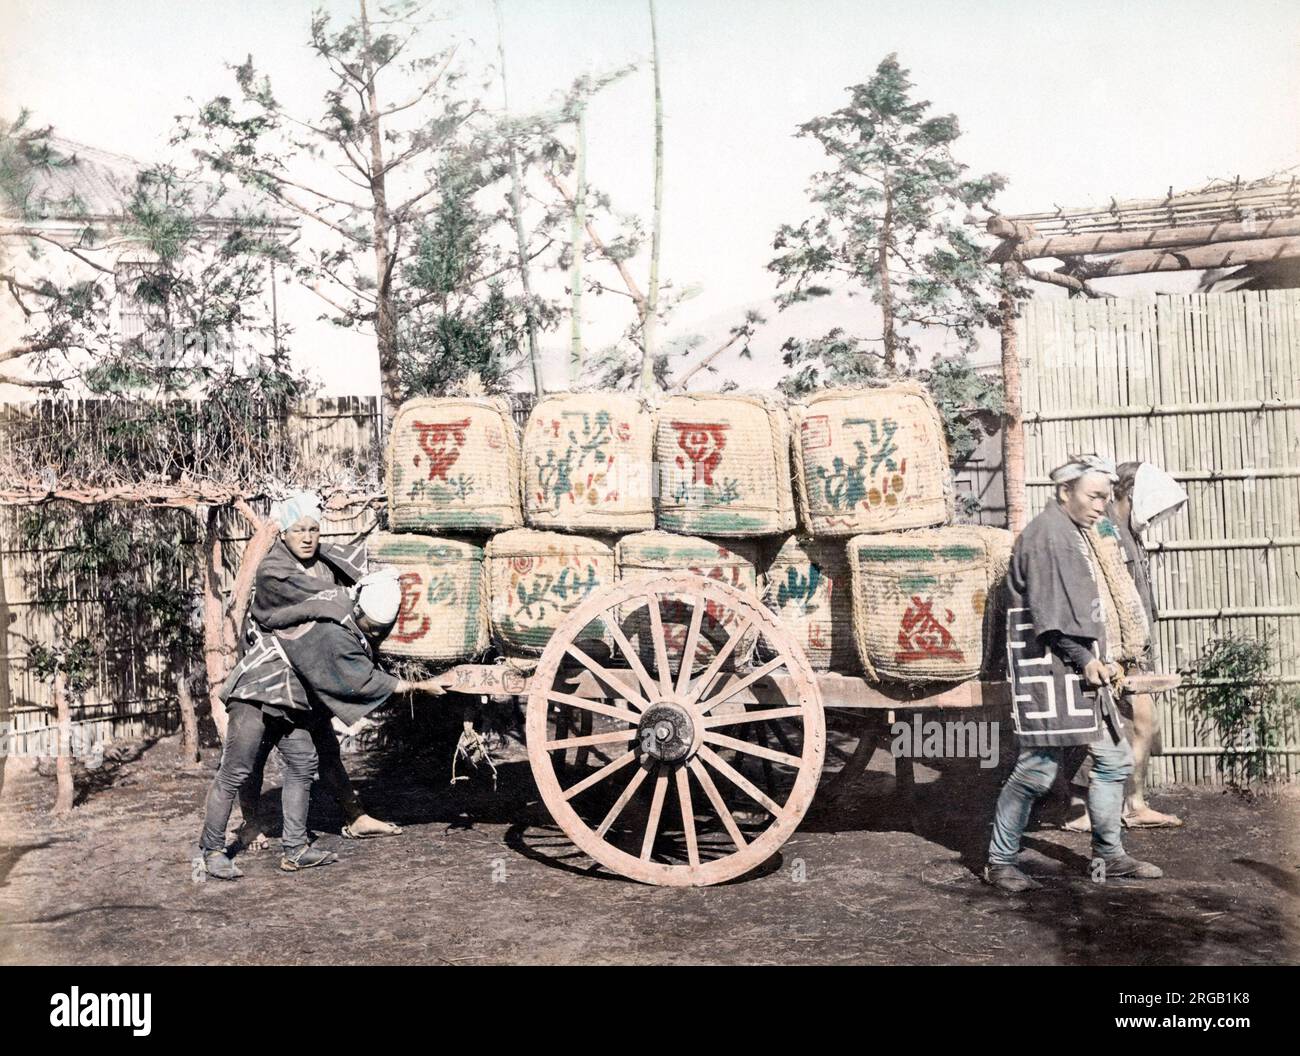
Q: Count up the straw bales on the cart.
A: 9